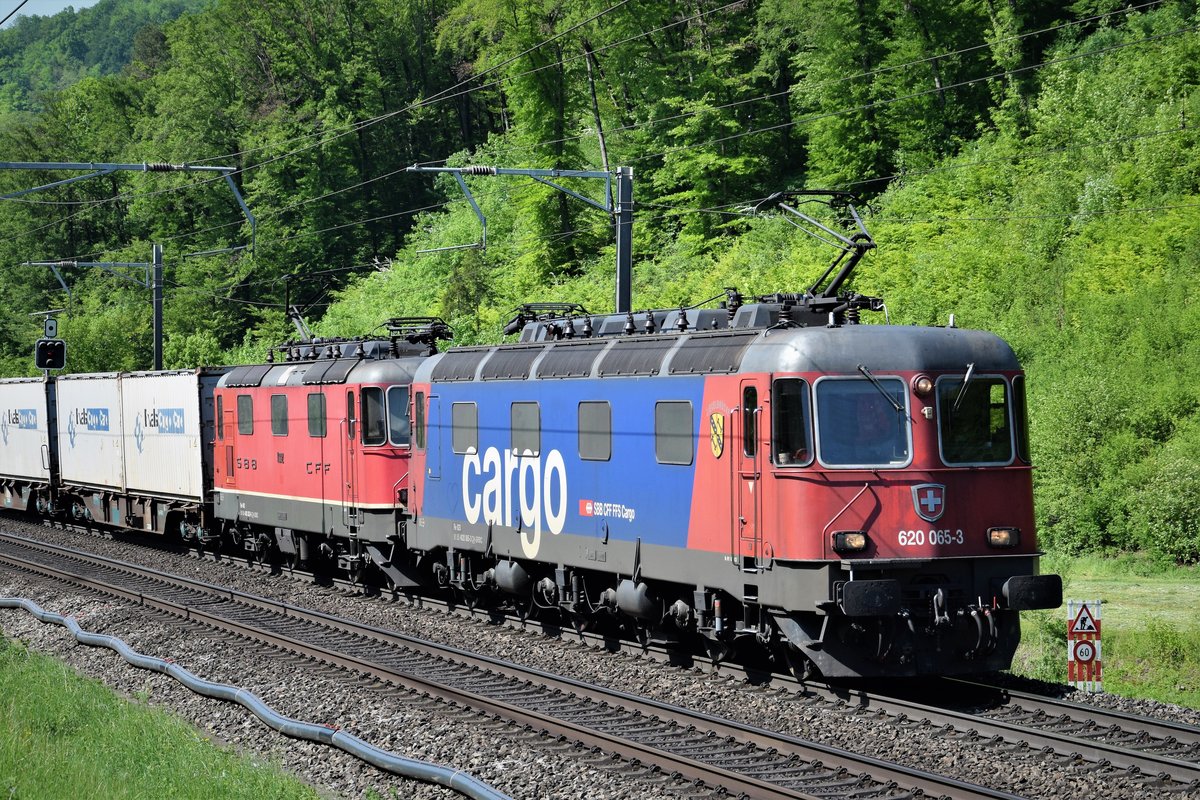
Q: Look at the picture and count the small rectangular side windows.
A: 7